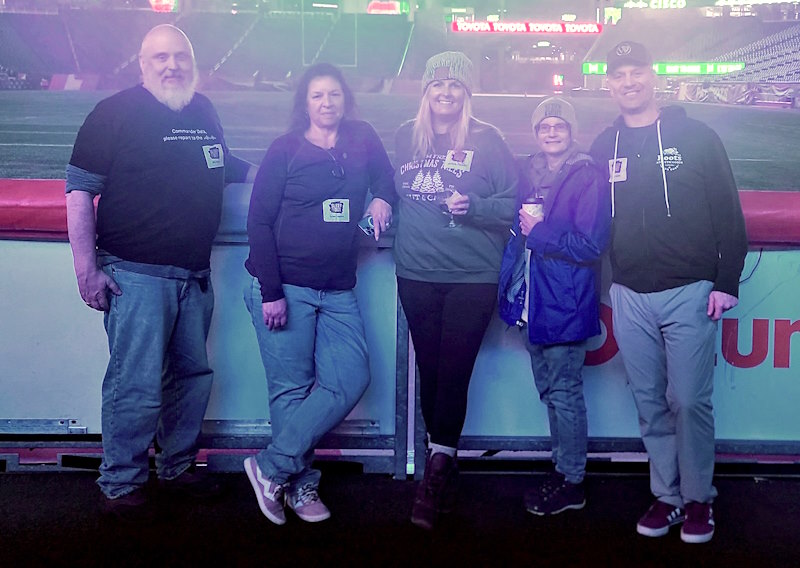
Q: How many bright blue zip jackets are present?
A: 1